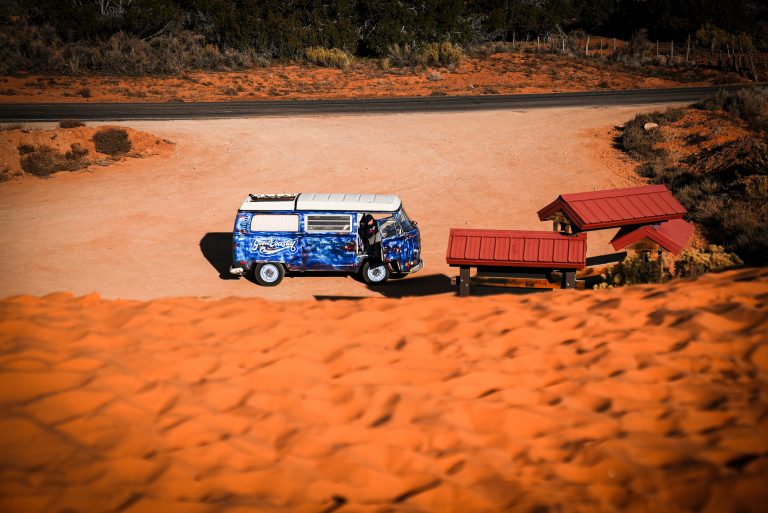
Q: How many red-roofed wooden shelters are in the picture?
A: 3